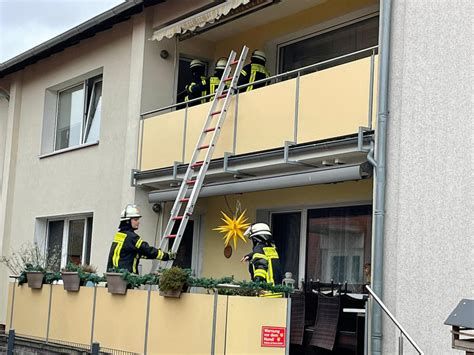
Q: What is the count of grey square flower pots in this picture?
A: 4